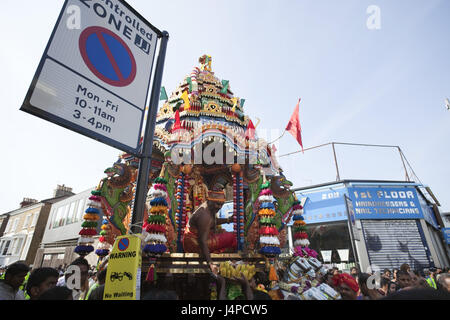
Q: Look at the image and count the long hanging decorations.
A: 5